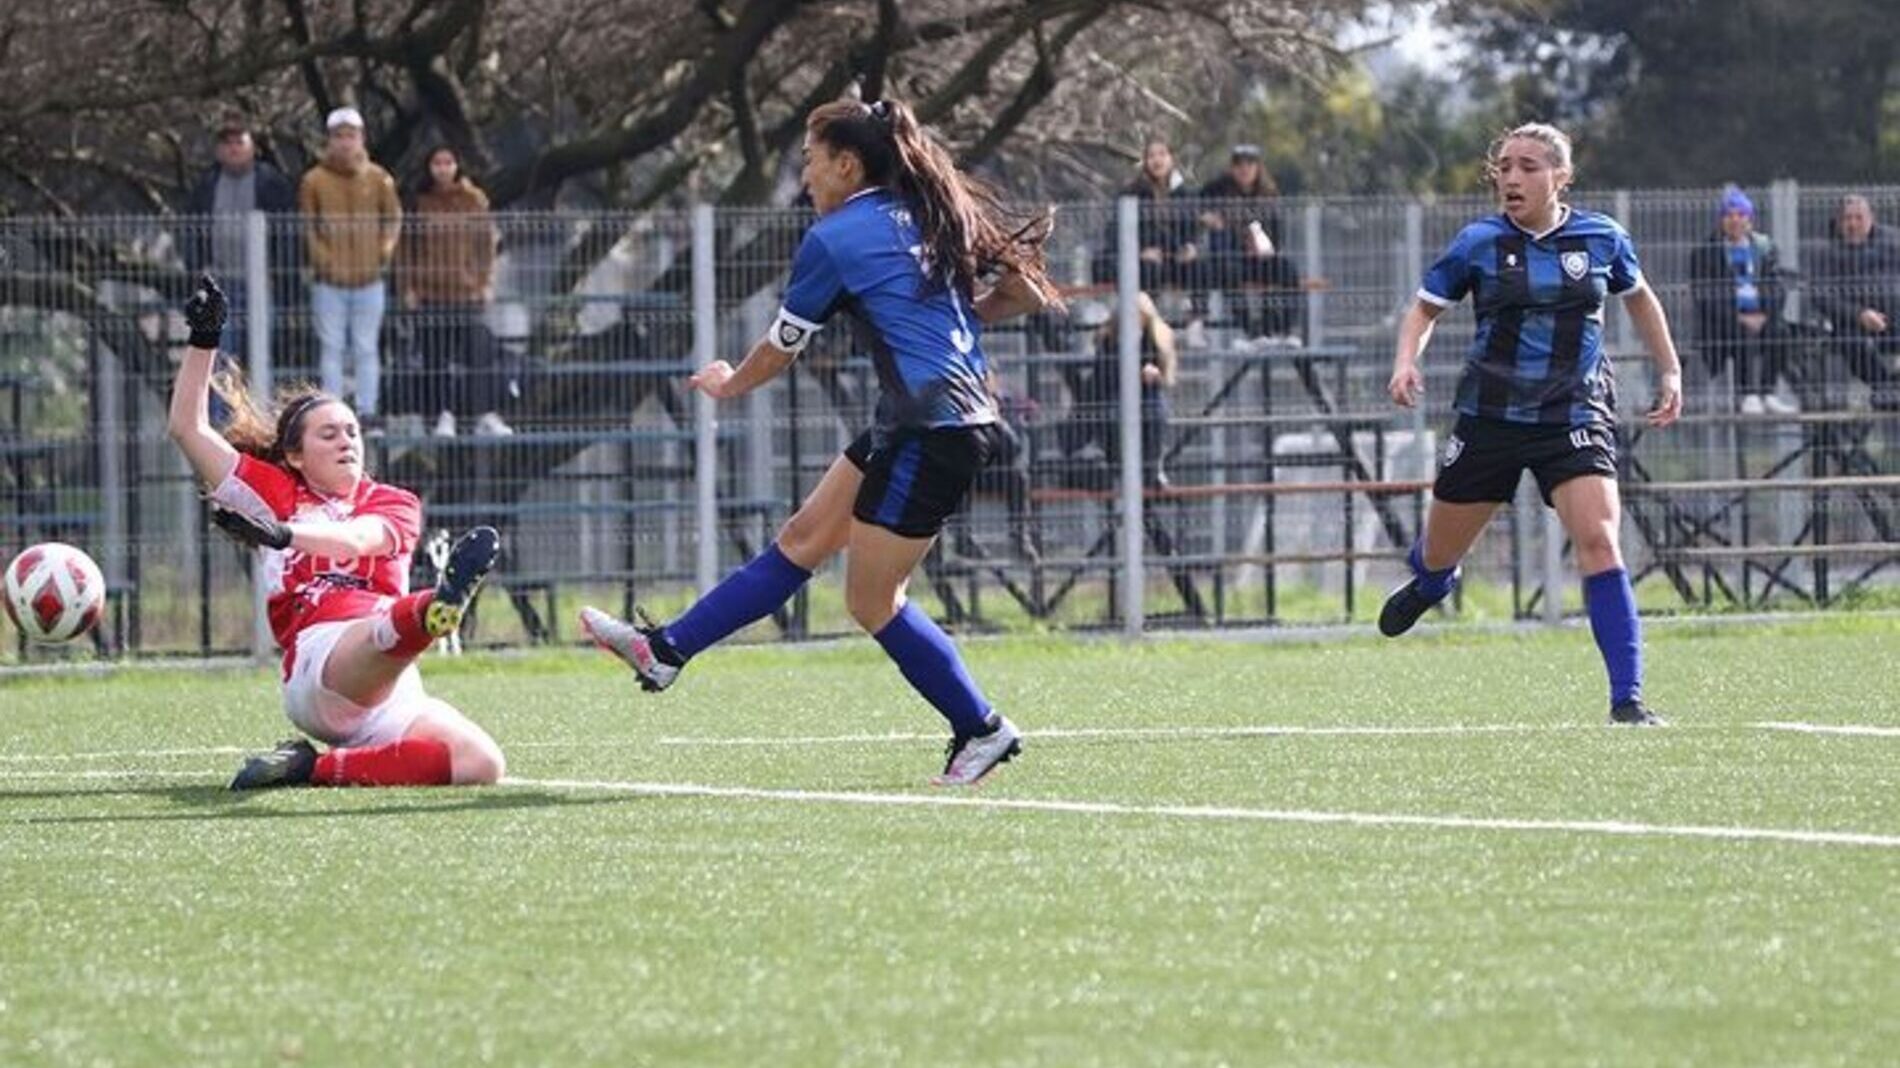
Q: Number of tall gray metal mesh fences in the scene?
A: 1